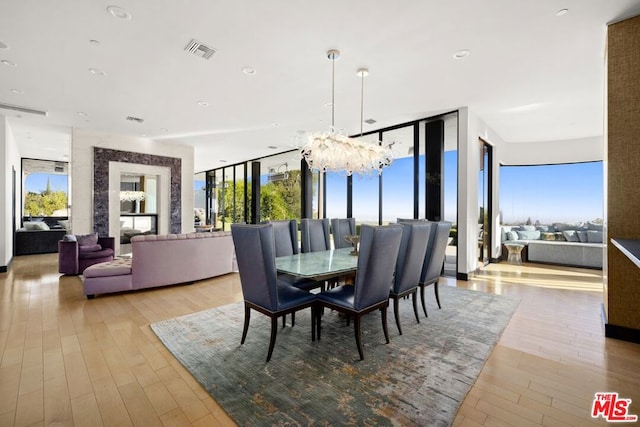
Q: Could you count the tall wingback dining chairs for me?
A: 8